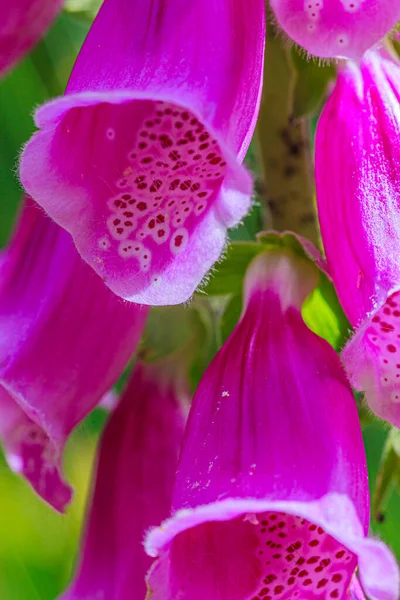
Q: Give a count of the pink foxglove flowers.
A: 7